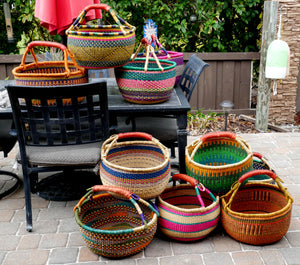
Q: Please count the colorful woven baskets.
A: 10